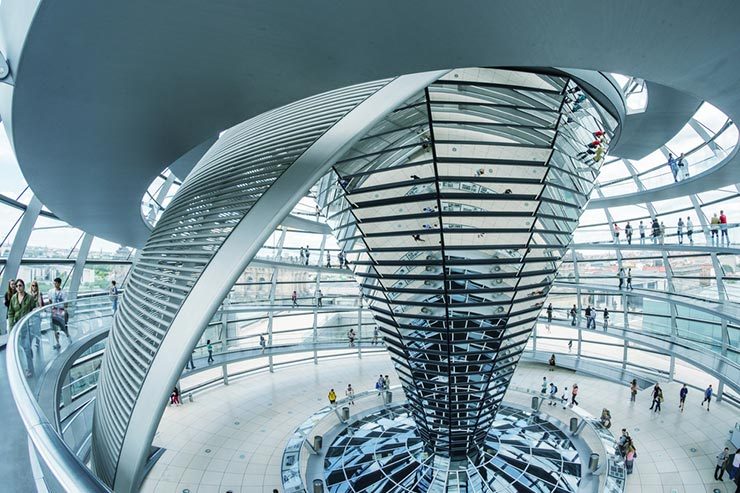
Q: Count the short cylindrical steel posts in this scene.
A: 7